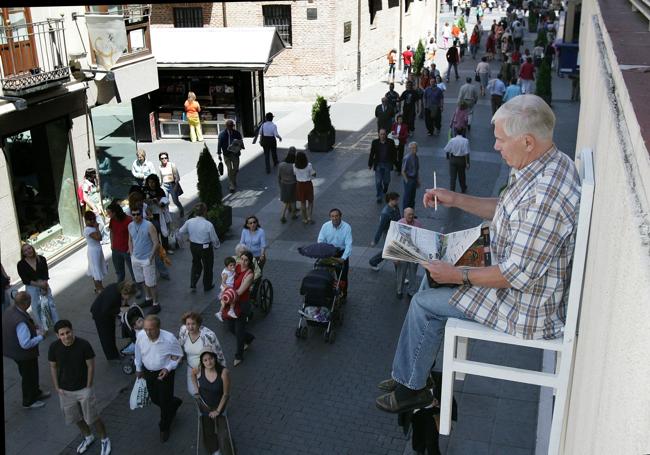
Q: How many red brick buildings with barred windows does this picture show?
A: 1